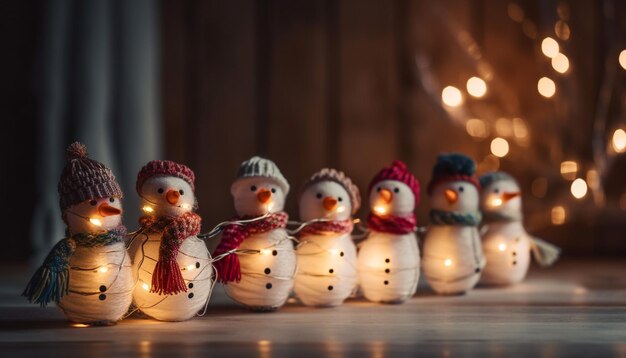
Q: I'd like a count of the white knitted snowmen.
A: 7